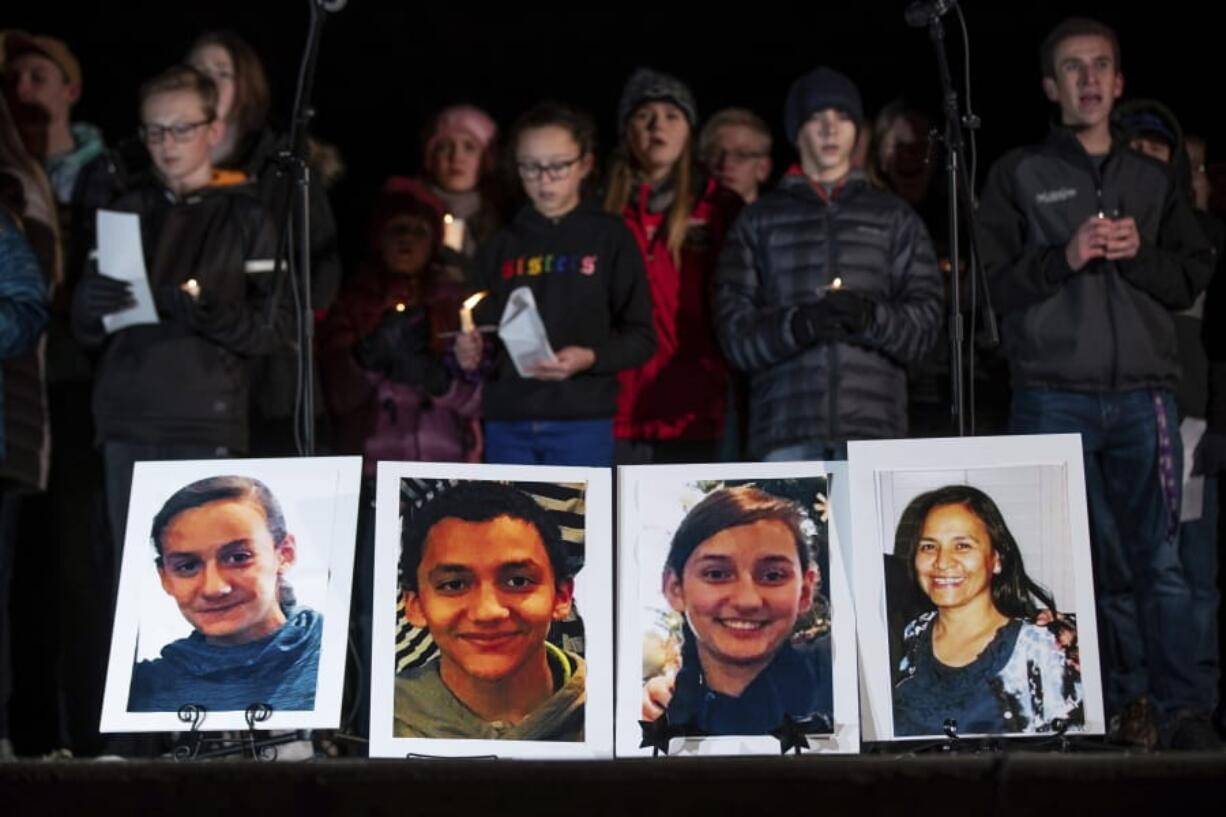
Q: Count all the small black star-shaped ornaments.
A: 2